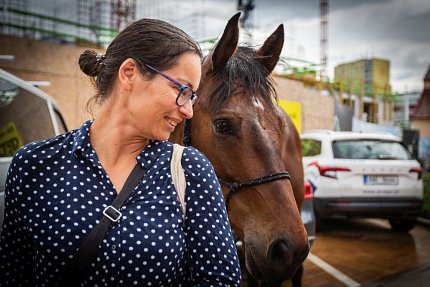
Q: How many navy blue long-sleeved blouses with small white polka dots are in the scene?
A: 1